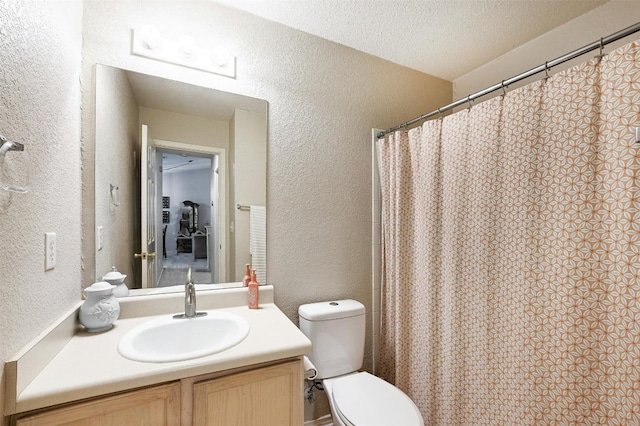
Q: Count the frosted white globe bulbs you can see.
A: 3